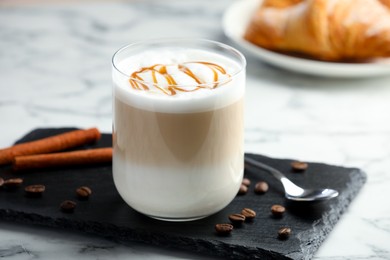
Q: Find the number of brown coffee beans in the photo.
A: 14